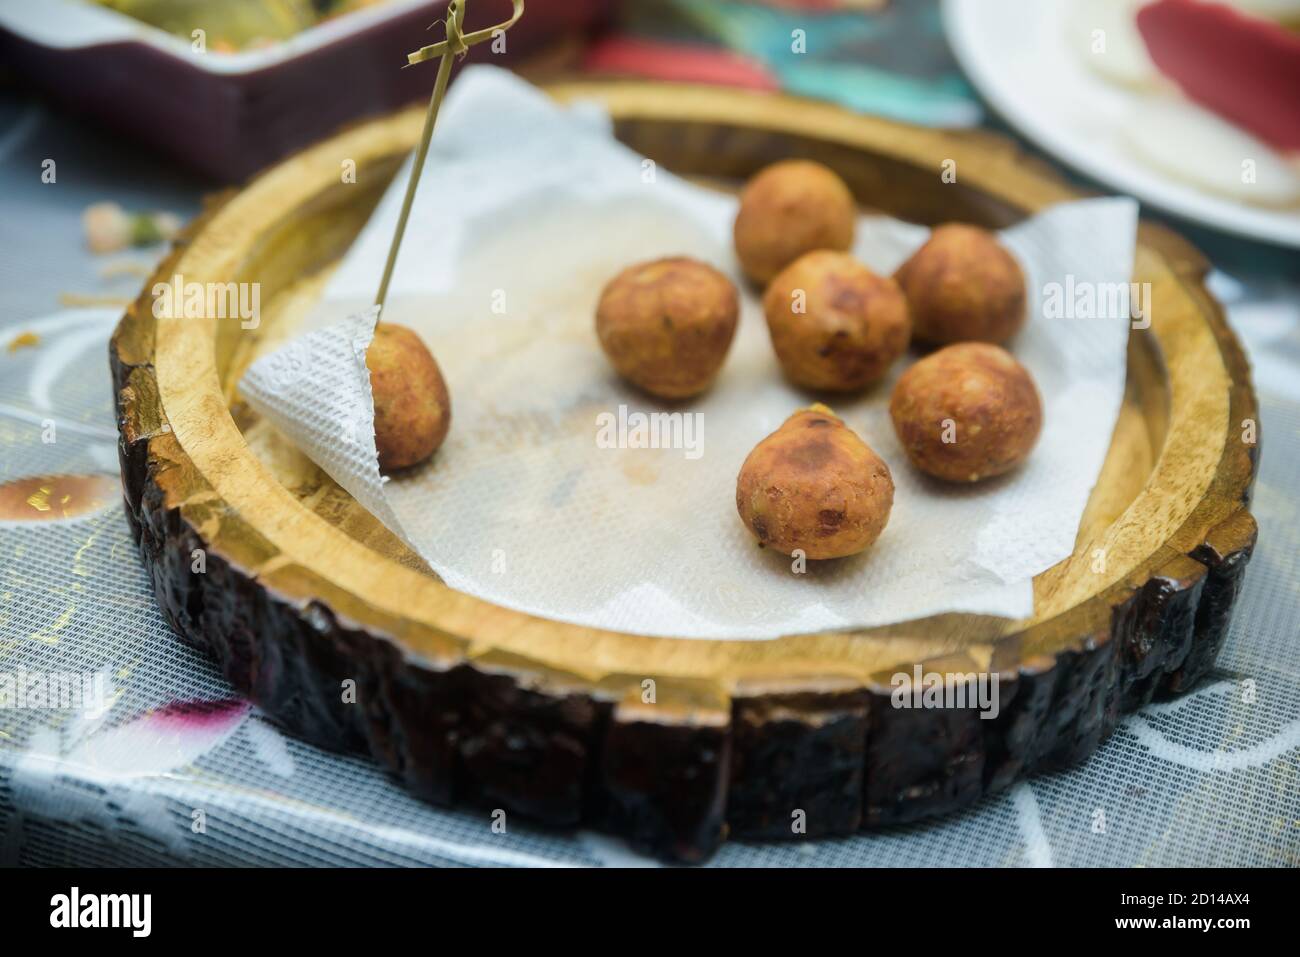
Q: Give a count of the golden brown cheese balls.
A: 7